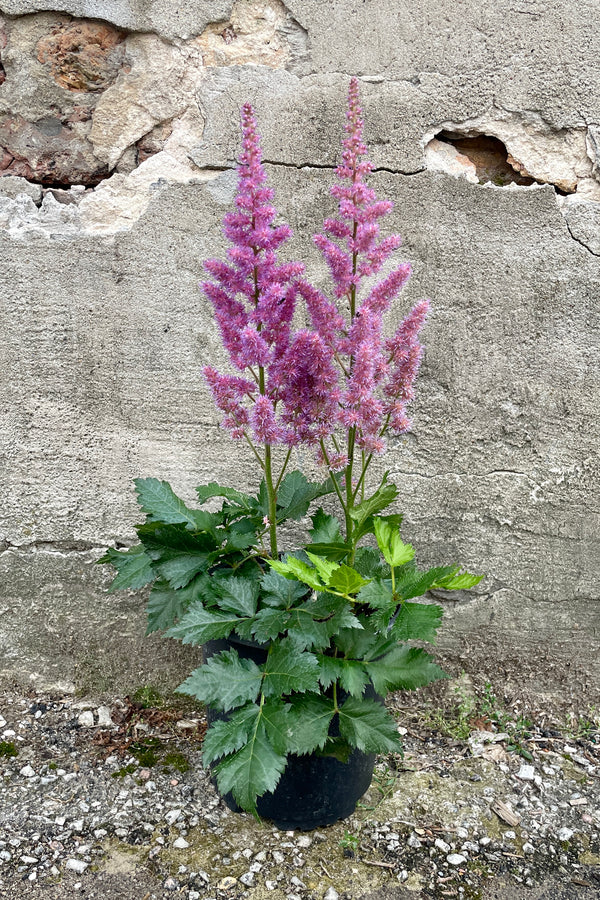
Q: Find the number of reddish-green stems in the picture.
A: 2